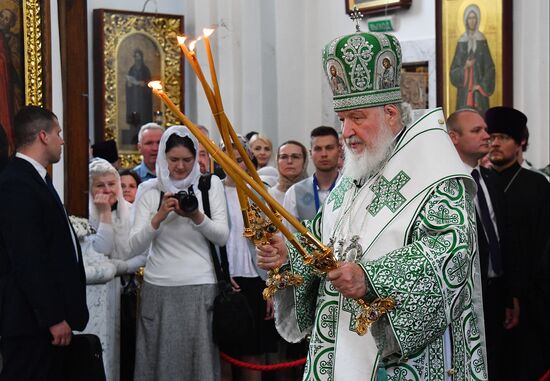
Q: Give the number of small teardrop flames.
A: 4